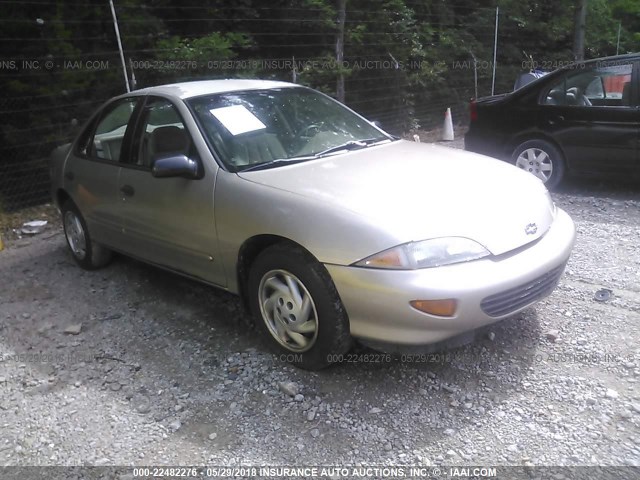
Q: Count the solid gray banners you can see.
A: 1